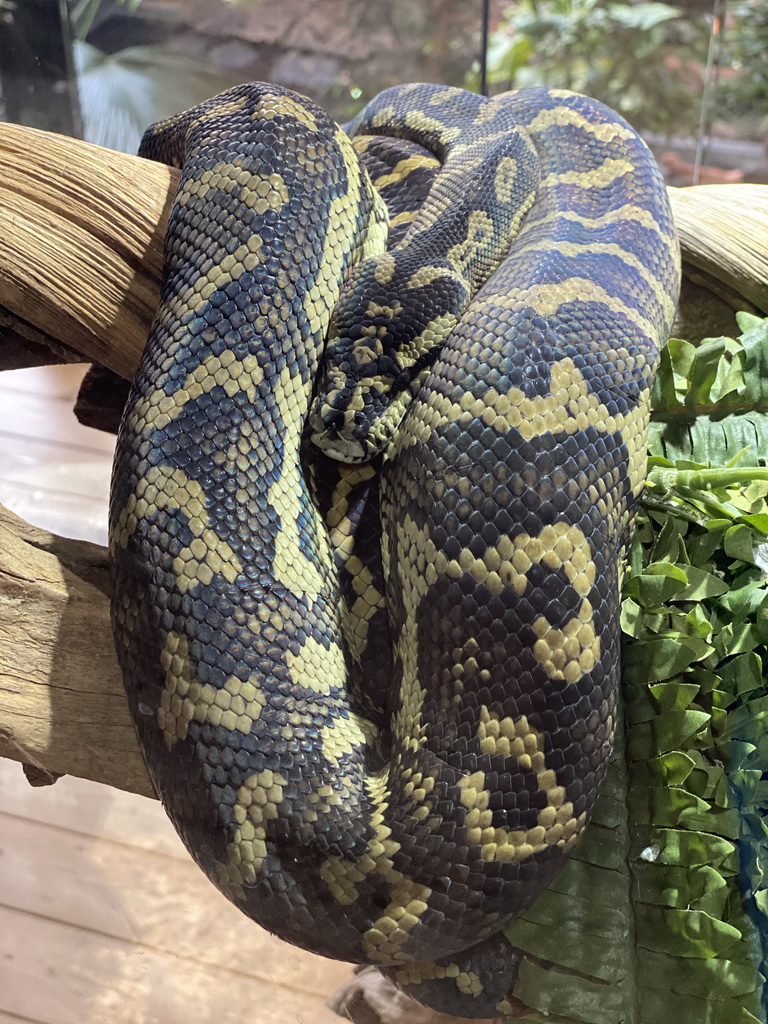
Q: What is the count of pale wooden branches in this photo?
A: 2